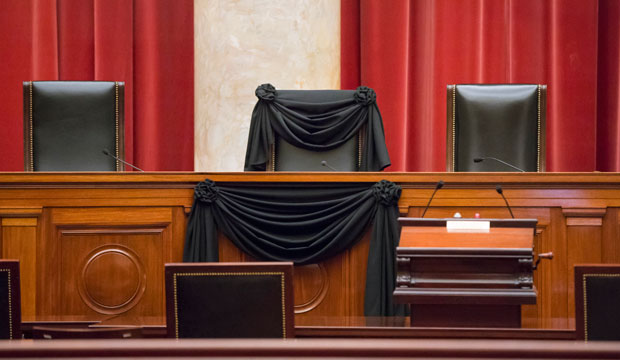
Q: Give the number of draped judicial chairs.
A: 1